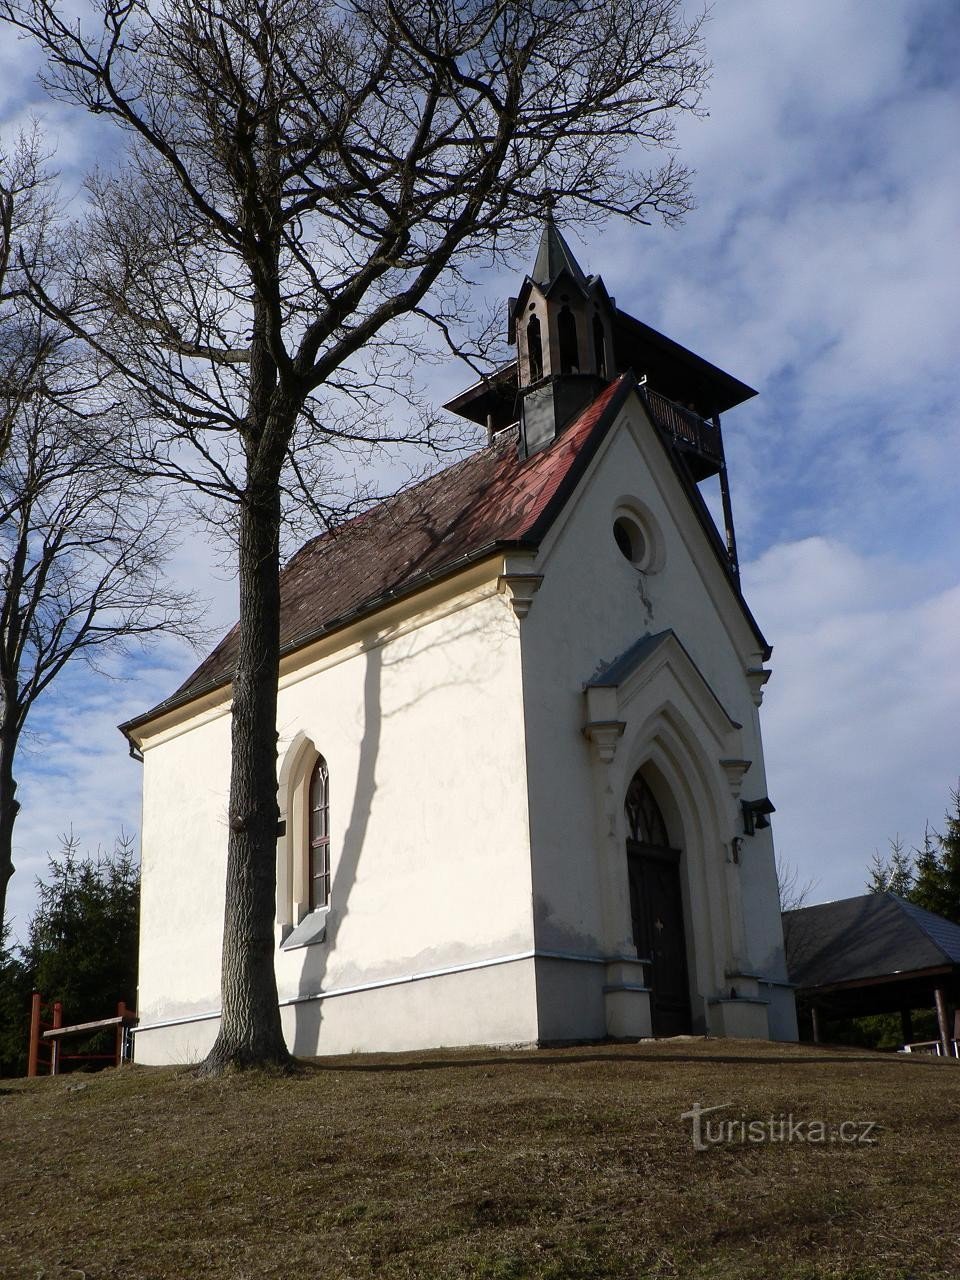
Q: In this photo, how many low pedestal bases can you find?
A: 2